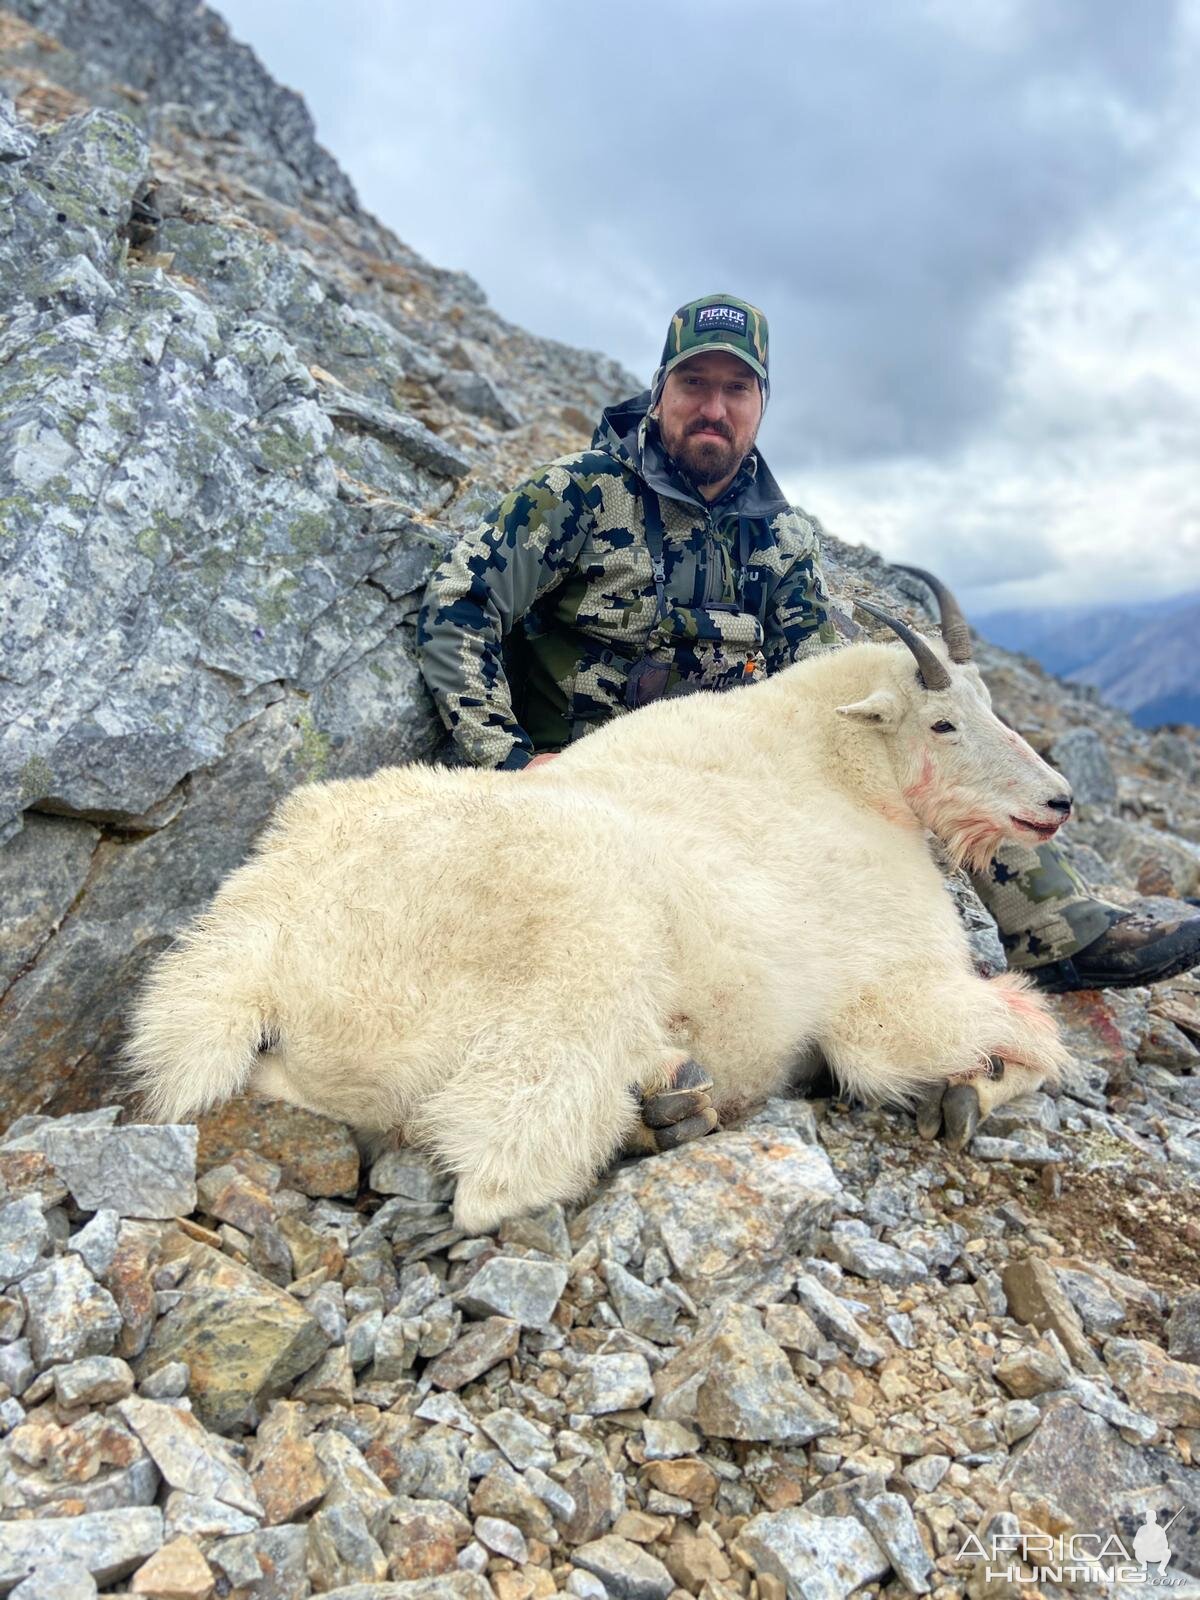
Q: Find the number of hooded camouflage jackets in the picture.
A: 1